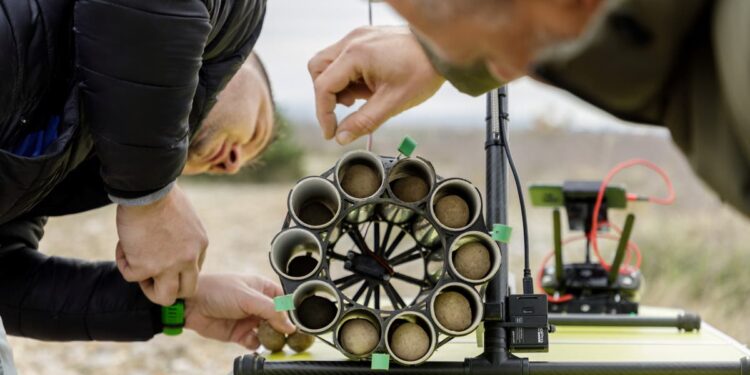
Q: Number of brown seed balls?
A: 9